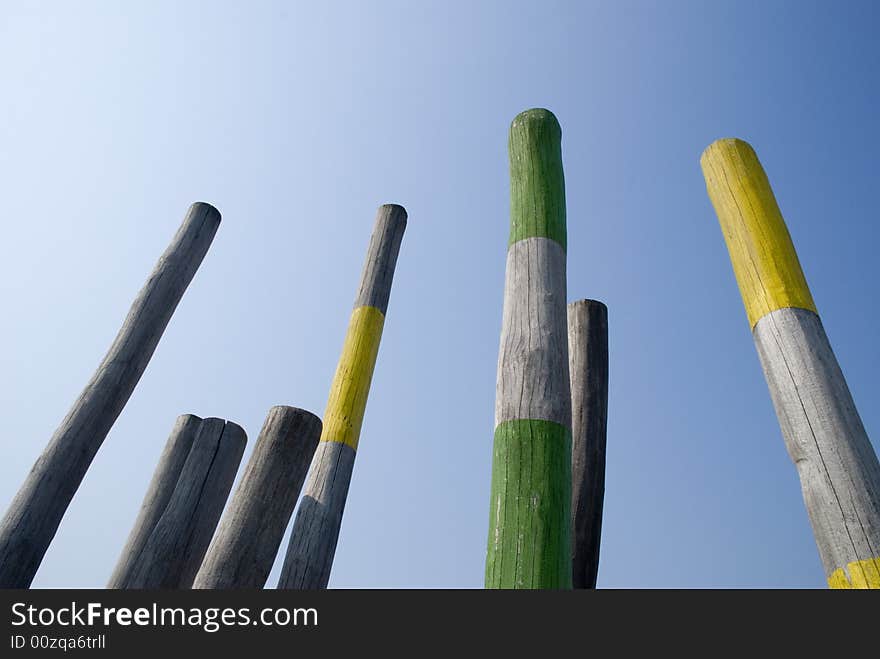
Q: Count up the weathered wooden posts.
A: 8